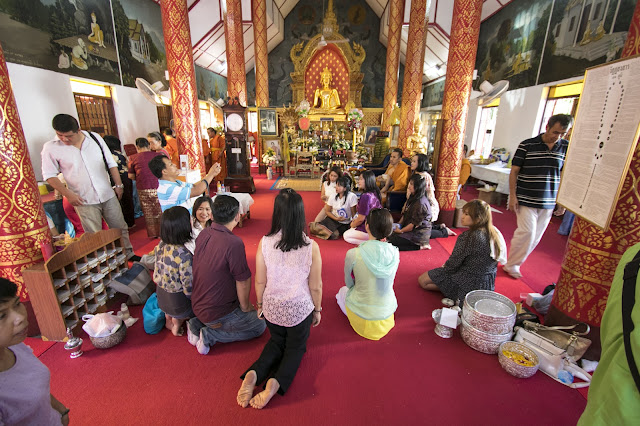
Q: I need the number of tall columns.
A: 8